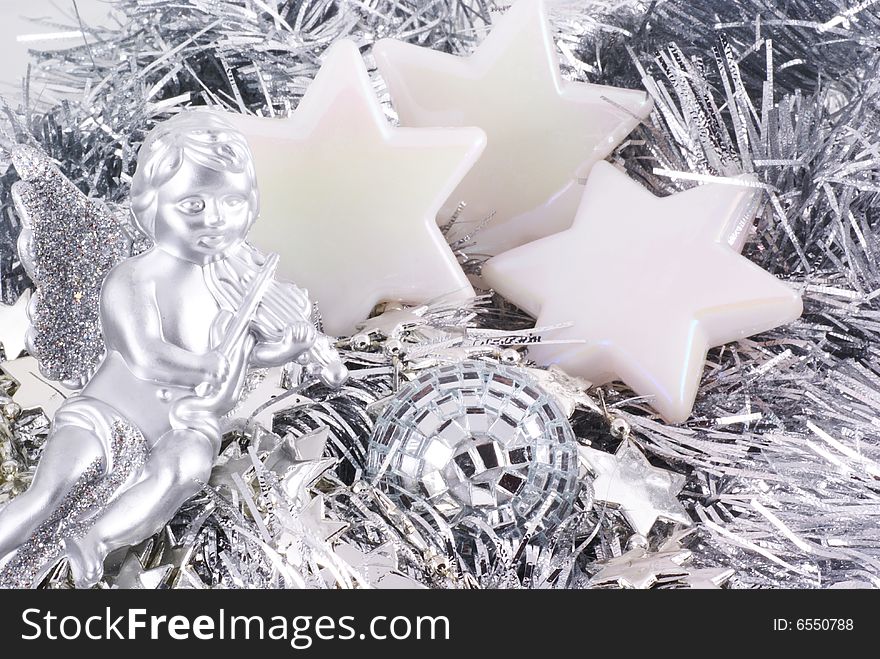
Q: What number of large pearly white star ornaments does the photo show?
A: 3